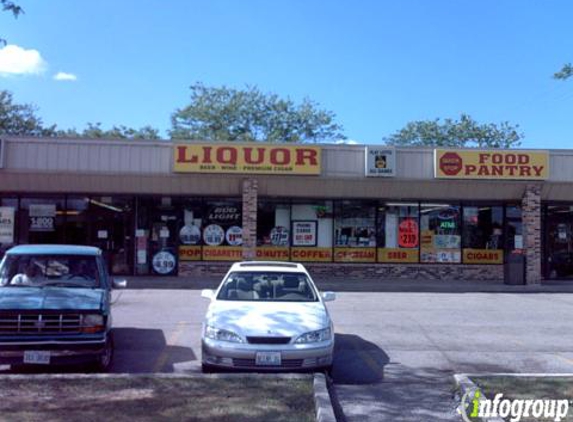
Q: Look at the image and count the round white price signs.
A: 5